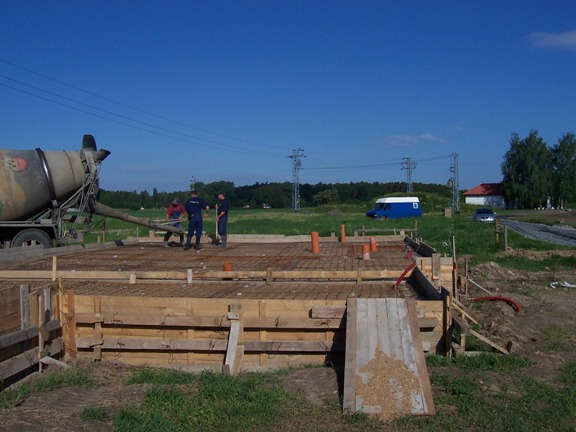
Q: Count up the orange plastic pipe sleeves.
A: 5